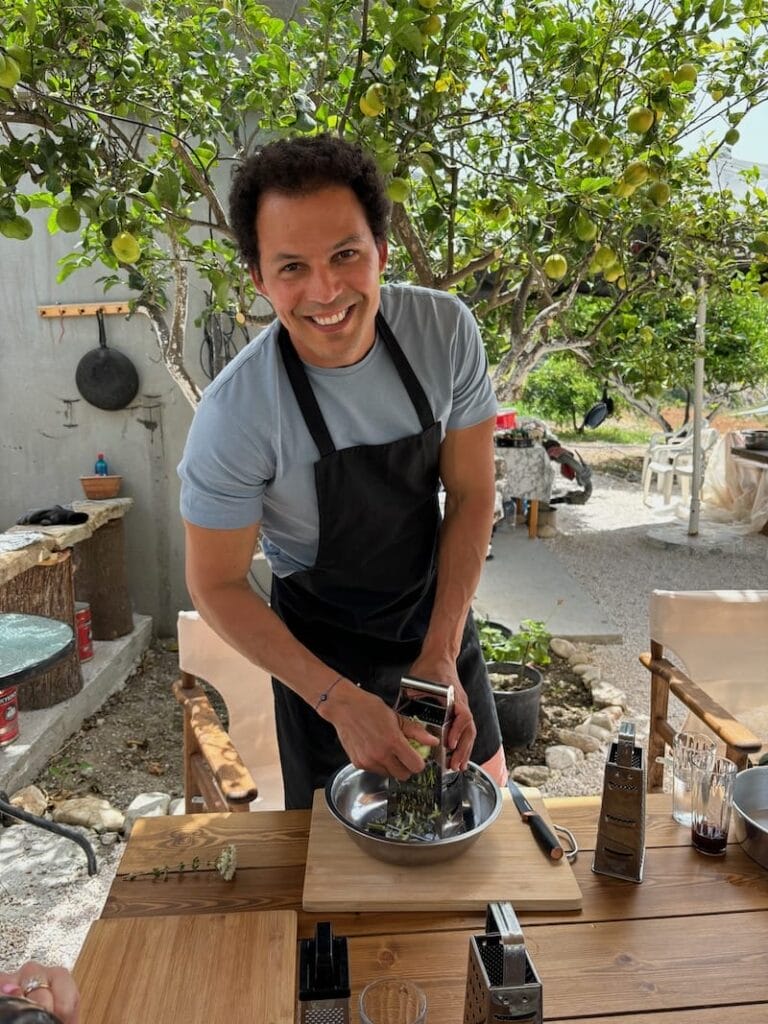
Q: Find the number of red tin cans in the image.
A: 2